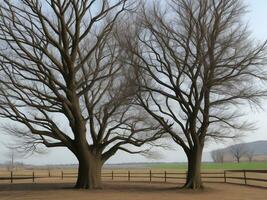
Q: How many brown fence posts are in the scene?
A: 10